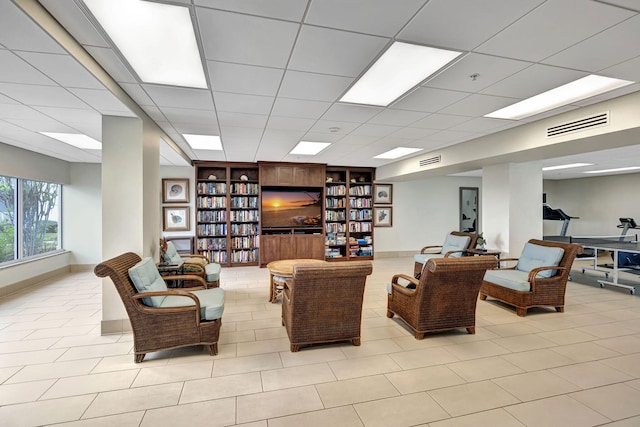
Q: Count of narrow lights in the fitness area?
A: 2